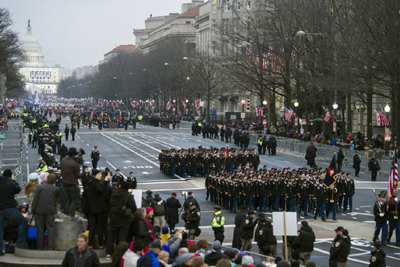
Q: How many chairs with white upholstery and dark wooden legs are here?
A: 0